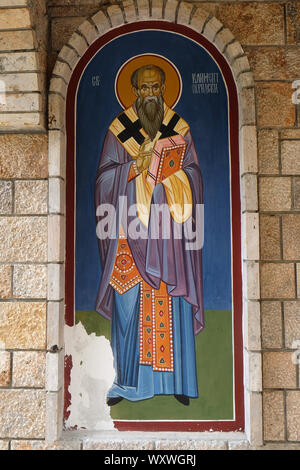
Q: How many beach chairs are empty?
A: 0